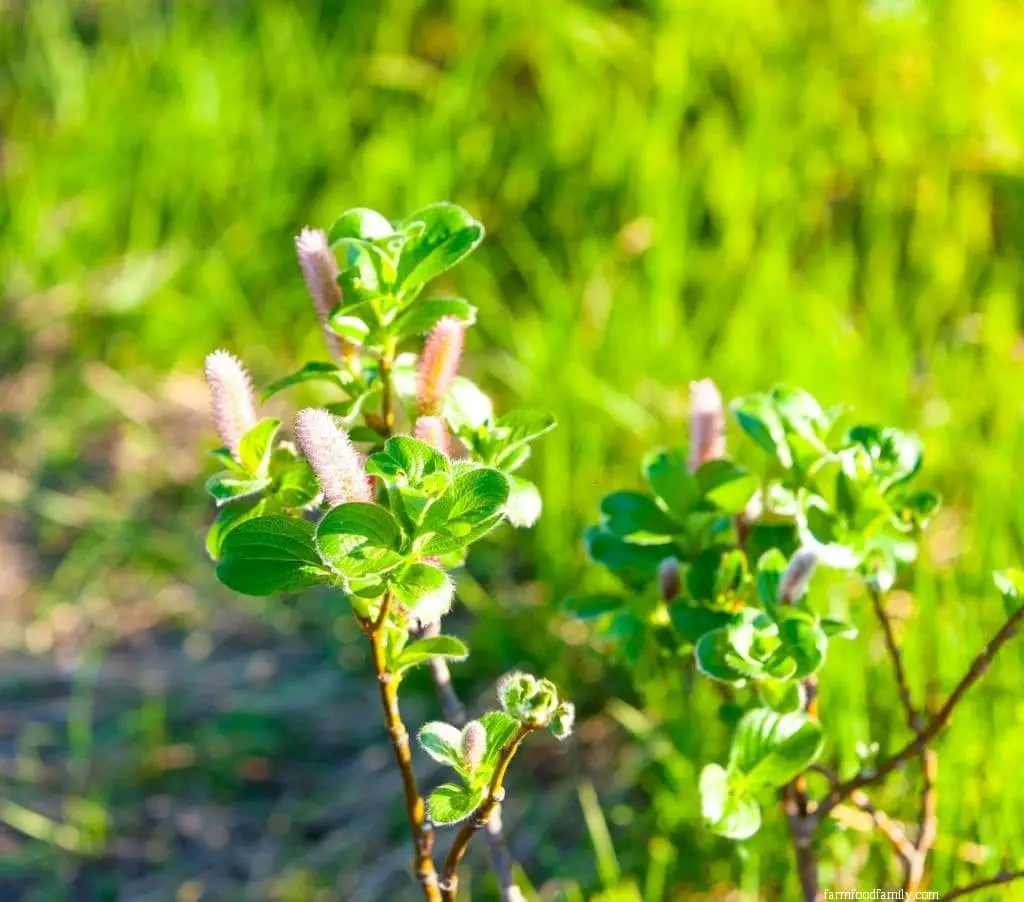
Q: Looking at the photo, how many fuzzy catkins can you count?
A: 9